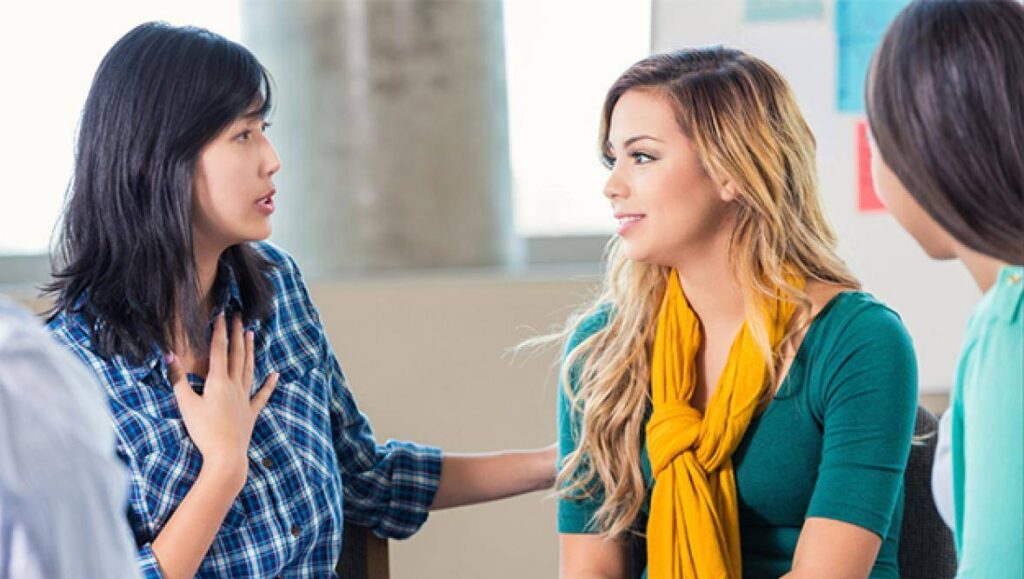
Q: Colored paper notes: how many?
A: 3